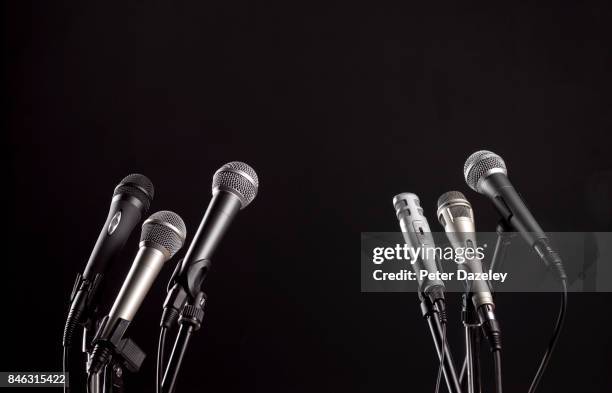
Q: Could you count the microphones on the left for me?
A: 3